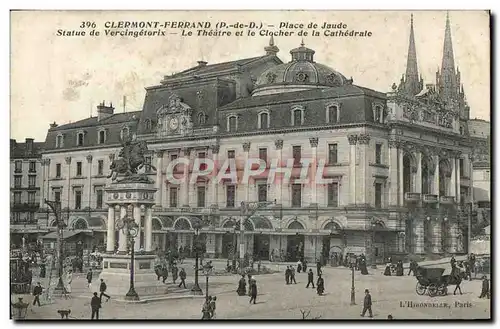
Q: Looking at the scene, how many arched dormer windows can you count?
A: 11